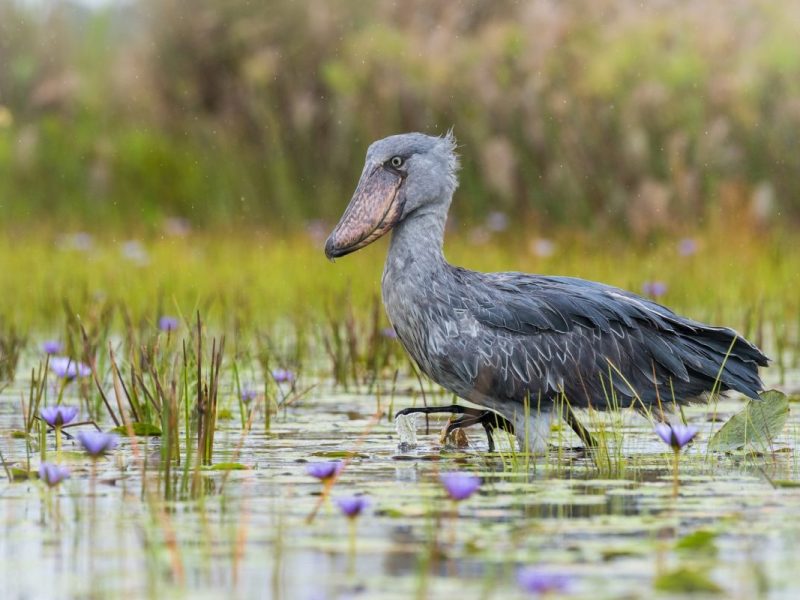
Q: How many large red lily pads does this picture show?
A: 0